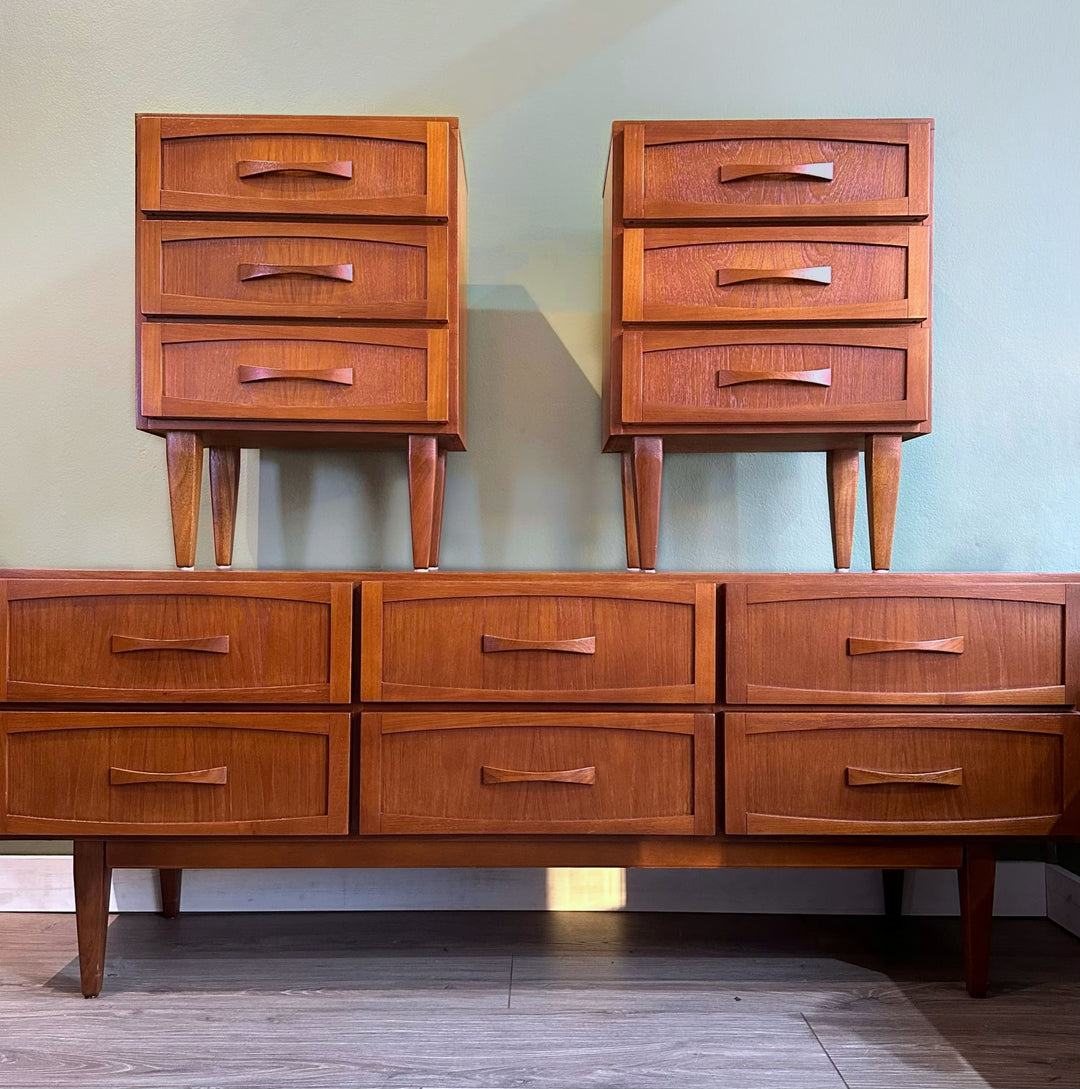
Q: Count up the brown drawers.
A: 12